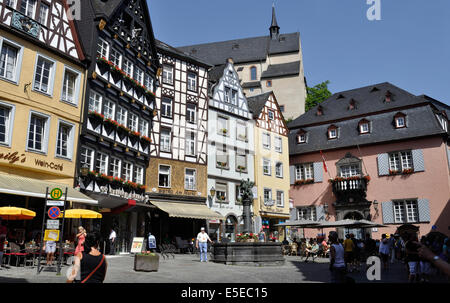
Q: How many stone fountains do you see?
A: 1